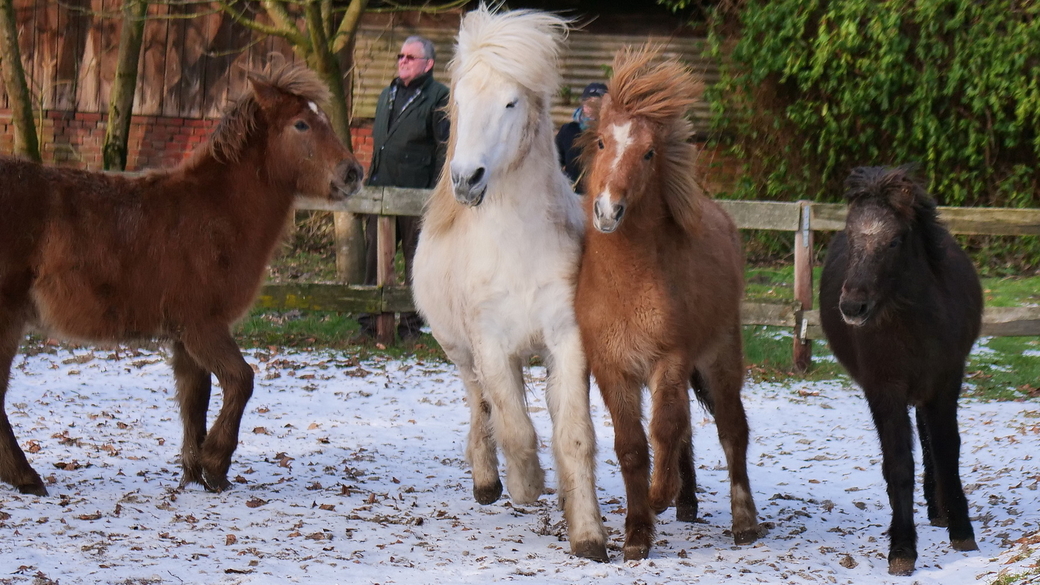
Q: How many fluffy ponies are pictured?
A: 4